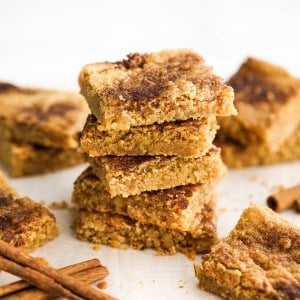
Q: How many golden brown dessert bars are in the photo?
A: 11